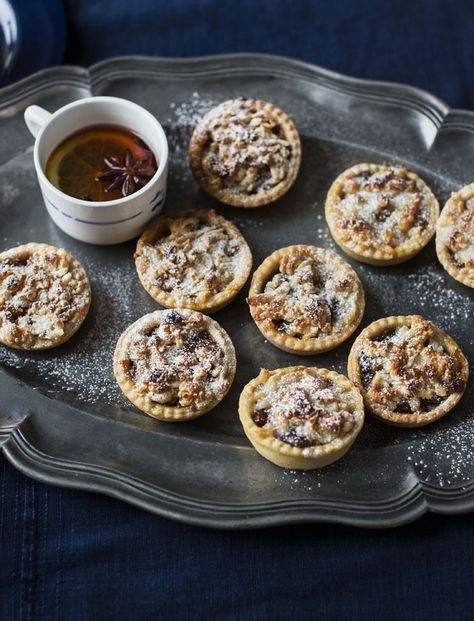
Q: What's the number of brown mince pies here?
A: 9